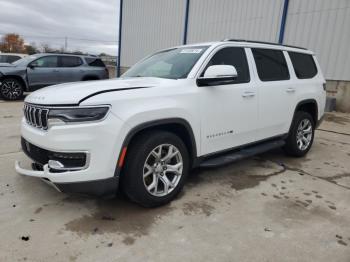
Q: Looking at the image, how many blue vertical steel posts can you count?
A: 3